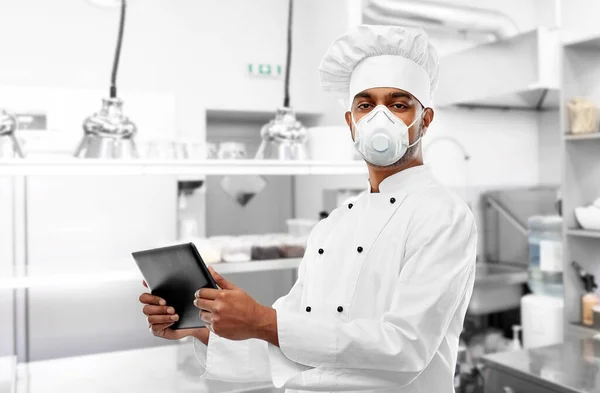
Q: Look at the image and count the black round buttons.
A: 6